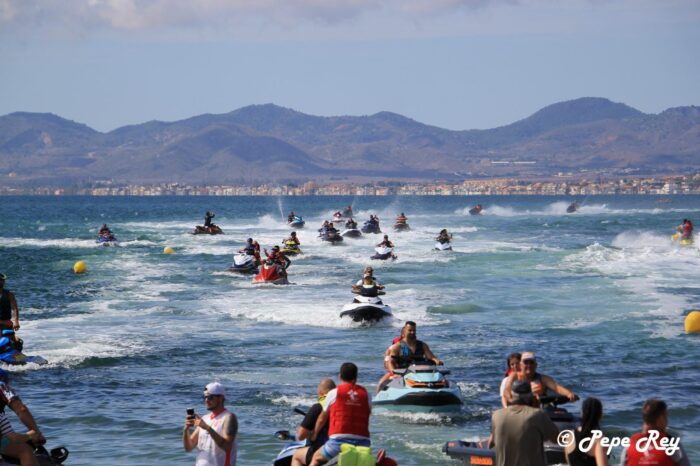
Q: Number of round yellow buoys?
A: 3